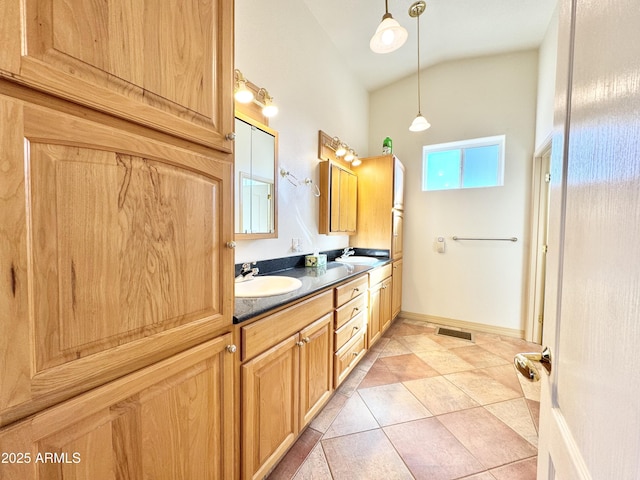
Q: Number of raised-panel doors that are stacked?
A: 3